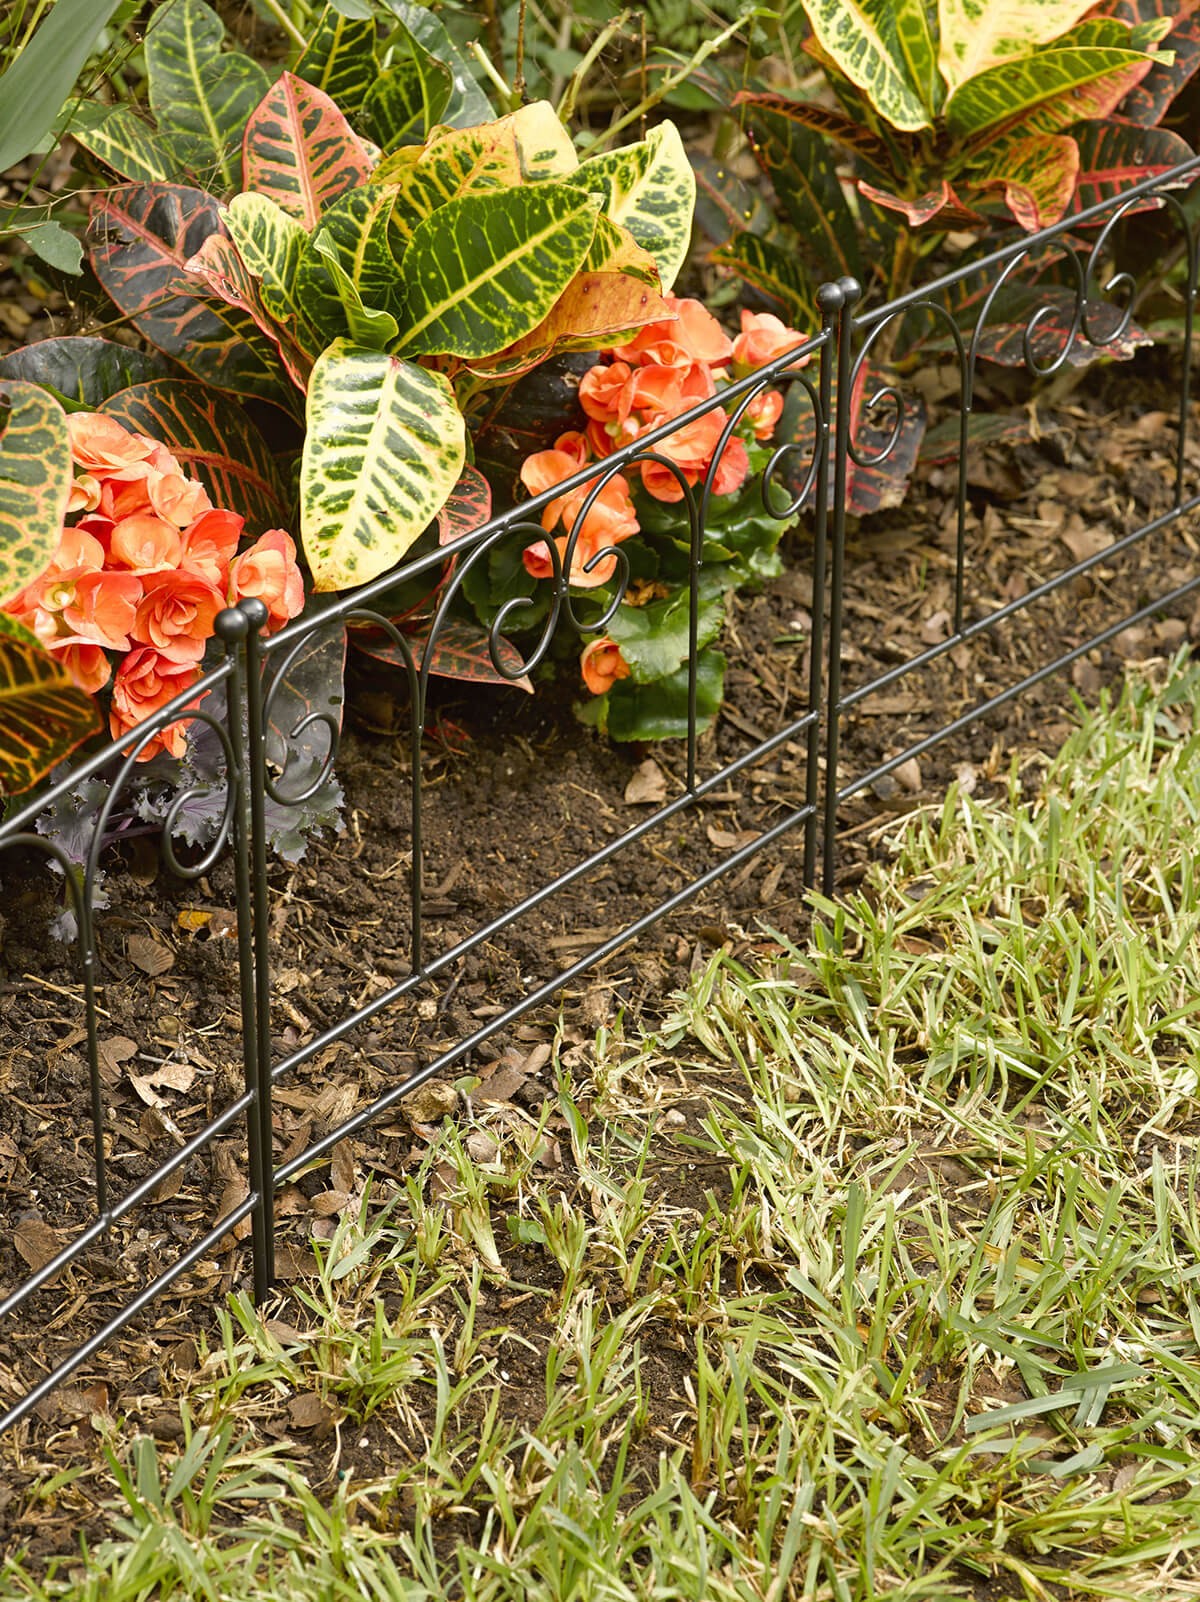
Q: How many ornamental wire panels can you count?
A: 3